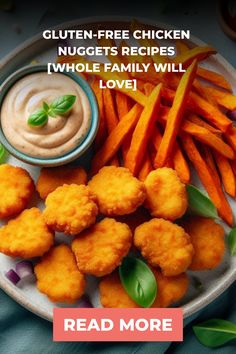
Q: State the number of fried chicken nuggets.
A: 12